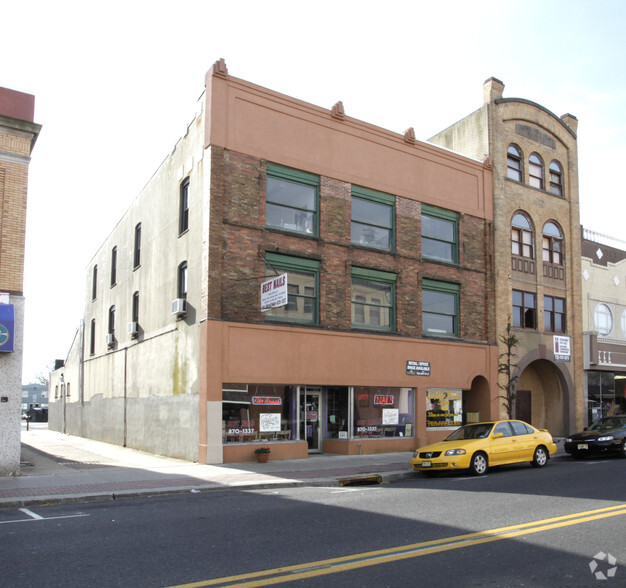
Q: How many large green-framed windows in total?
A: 6